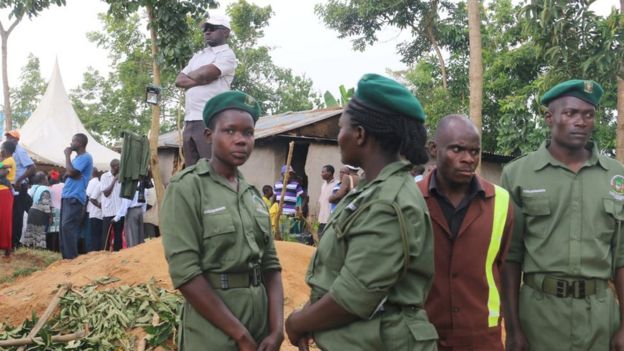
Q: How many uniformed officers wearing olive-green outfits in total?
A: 3